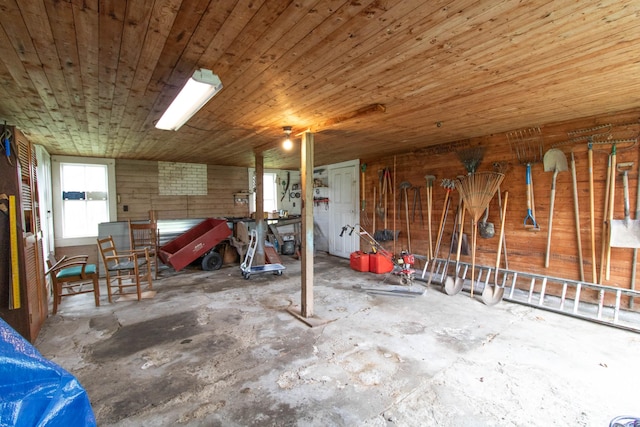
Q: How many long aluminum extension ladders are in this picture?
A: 1